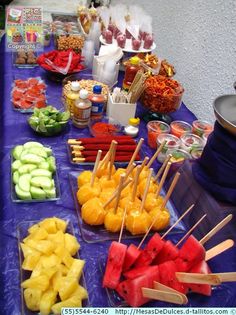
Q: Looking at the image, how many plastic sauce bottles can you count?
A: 4